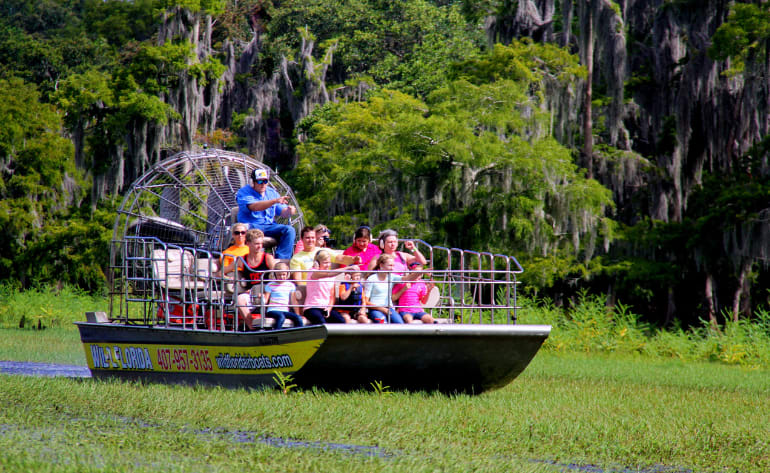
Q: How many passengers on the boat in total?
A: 11